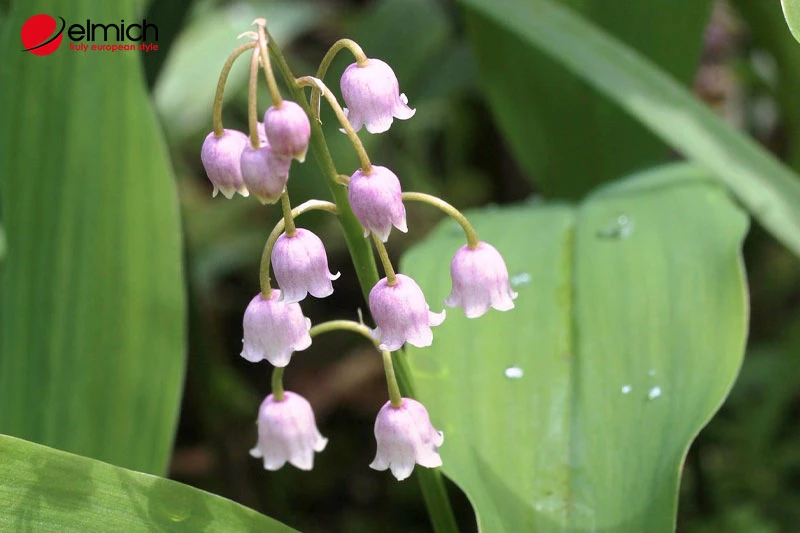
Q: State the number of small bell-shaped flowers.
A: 11